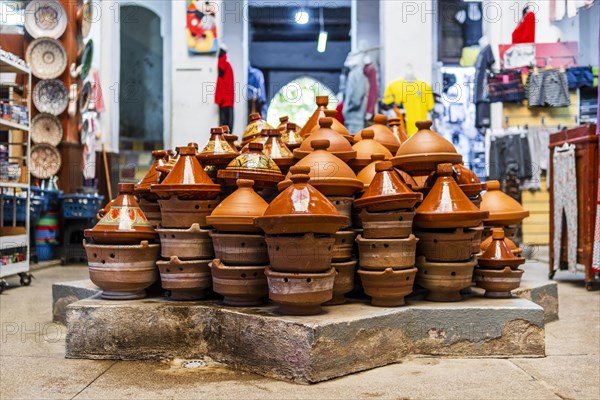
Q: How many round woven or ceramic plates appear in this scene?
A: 5